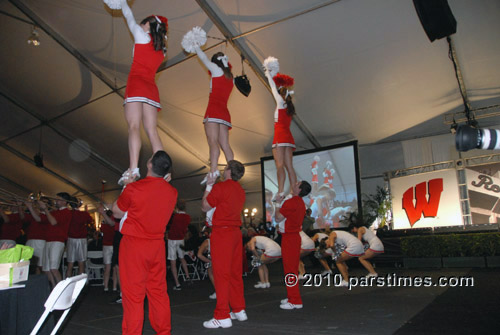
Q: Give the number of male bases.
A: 3